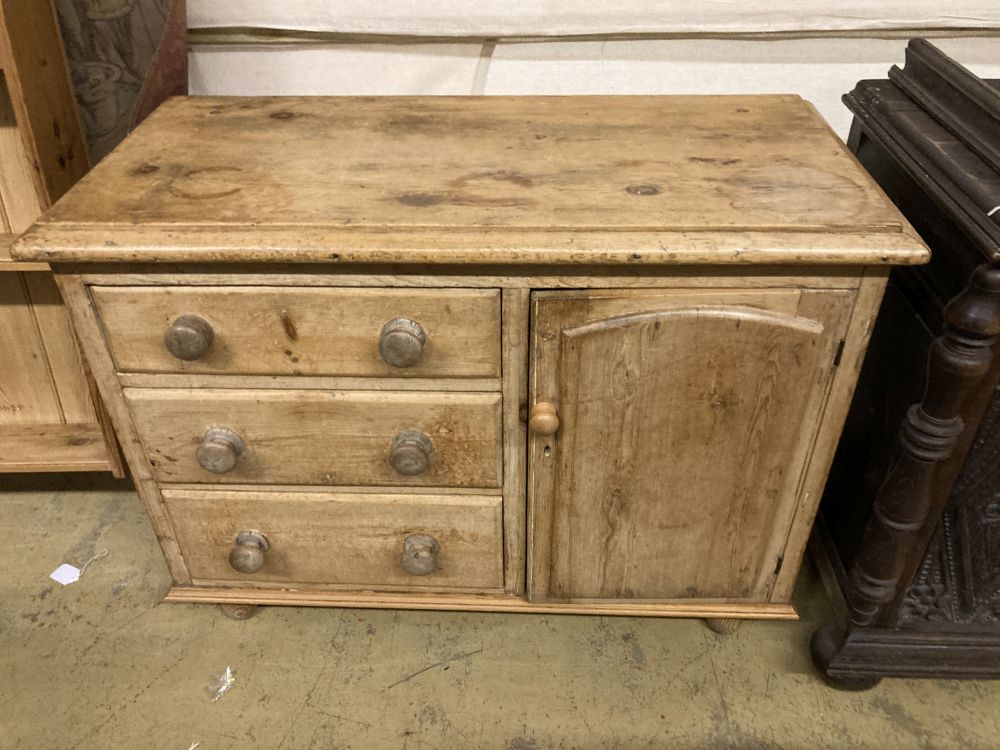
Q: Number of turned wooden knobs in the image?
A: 7